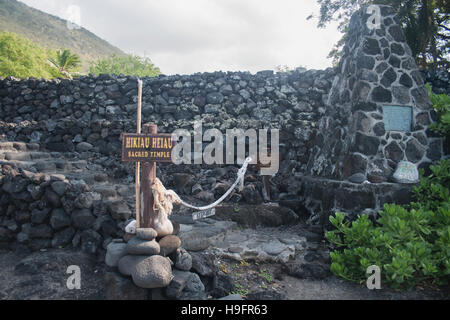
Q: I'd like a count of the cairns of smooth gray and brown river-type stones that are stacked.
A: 1